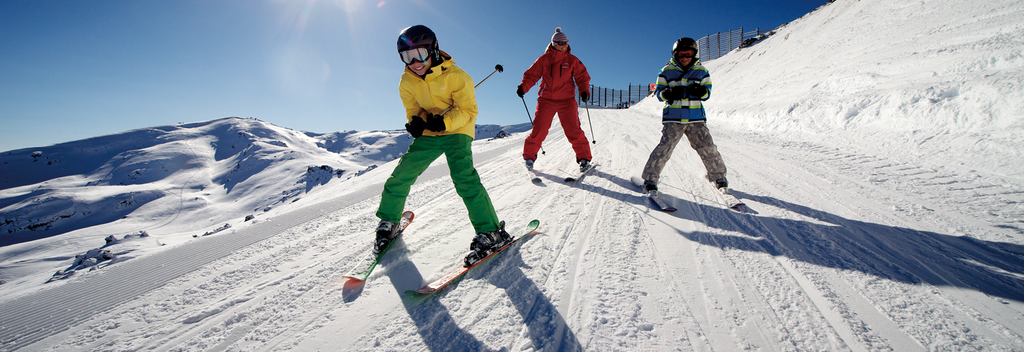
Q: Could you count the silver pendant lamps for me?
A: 0